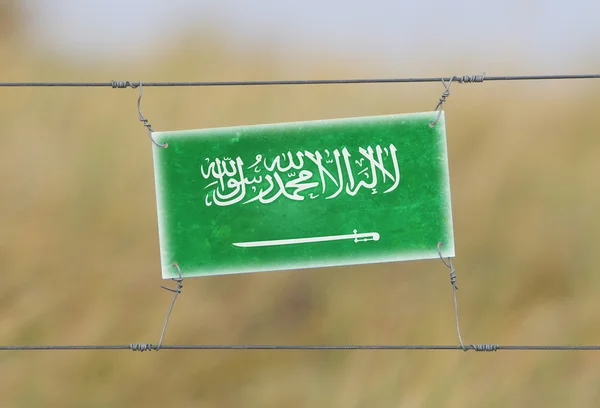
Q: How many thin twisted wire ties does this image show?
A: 4